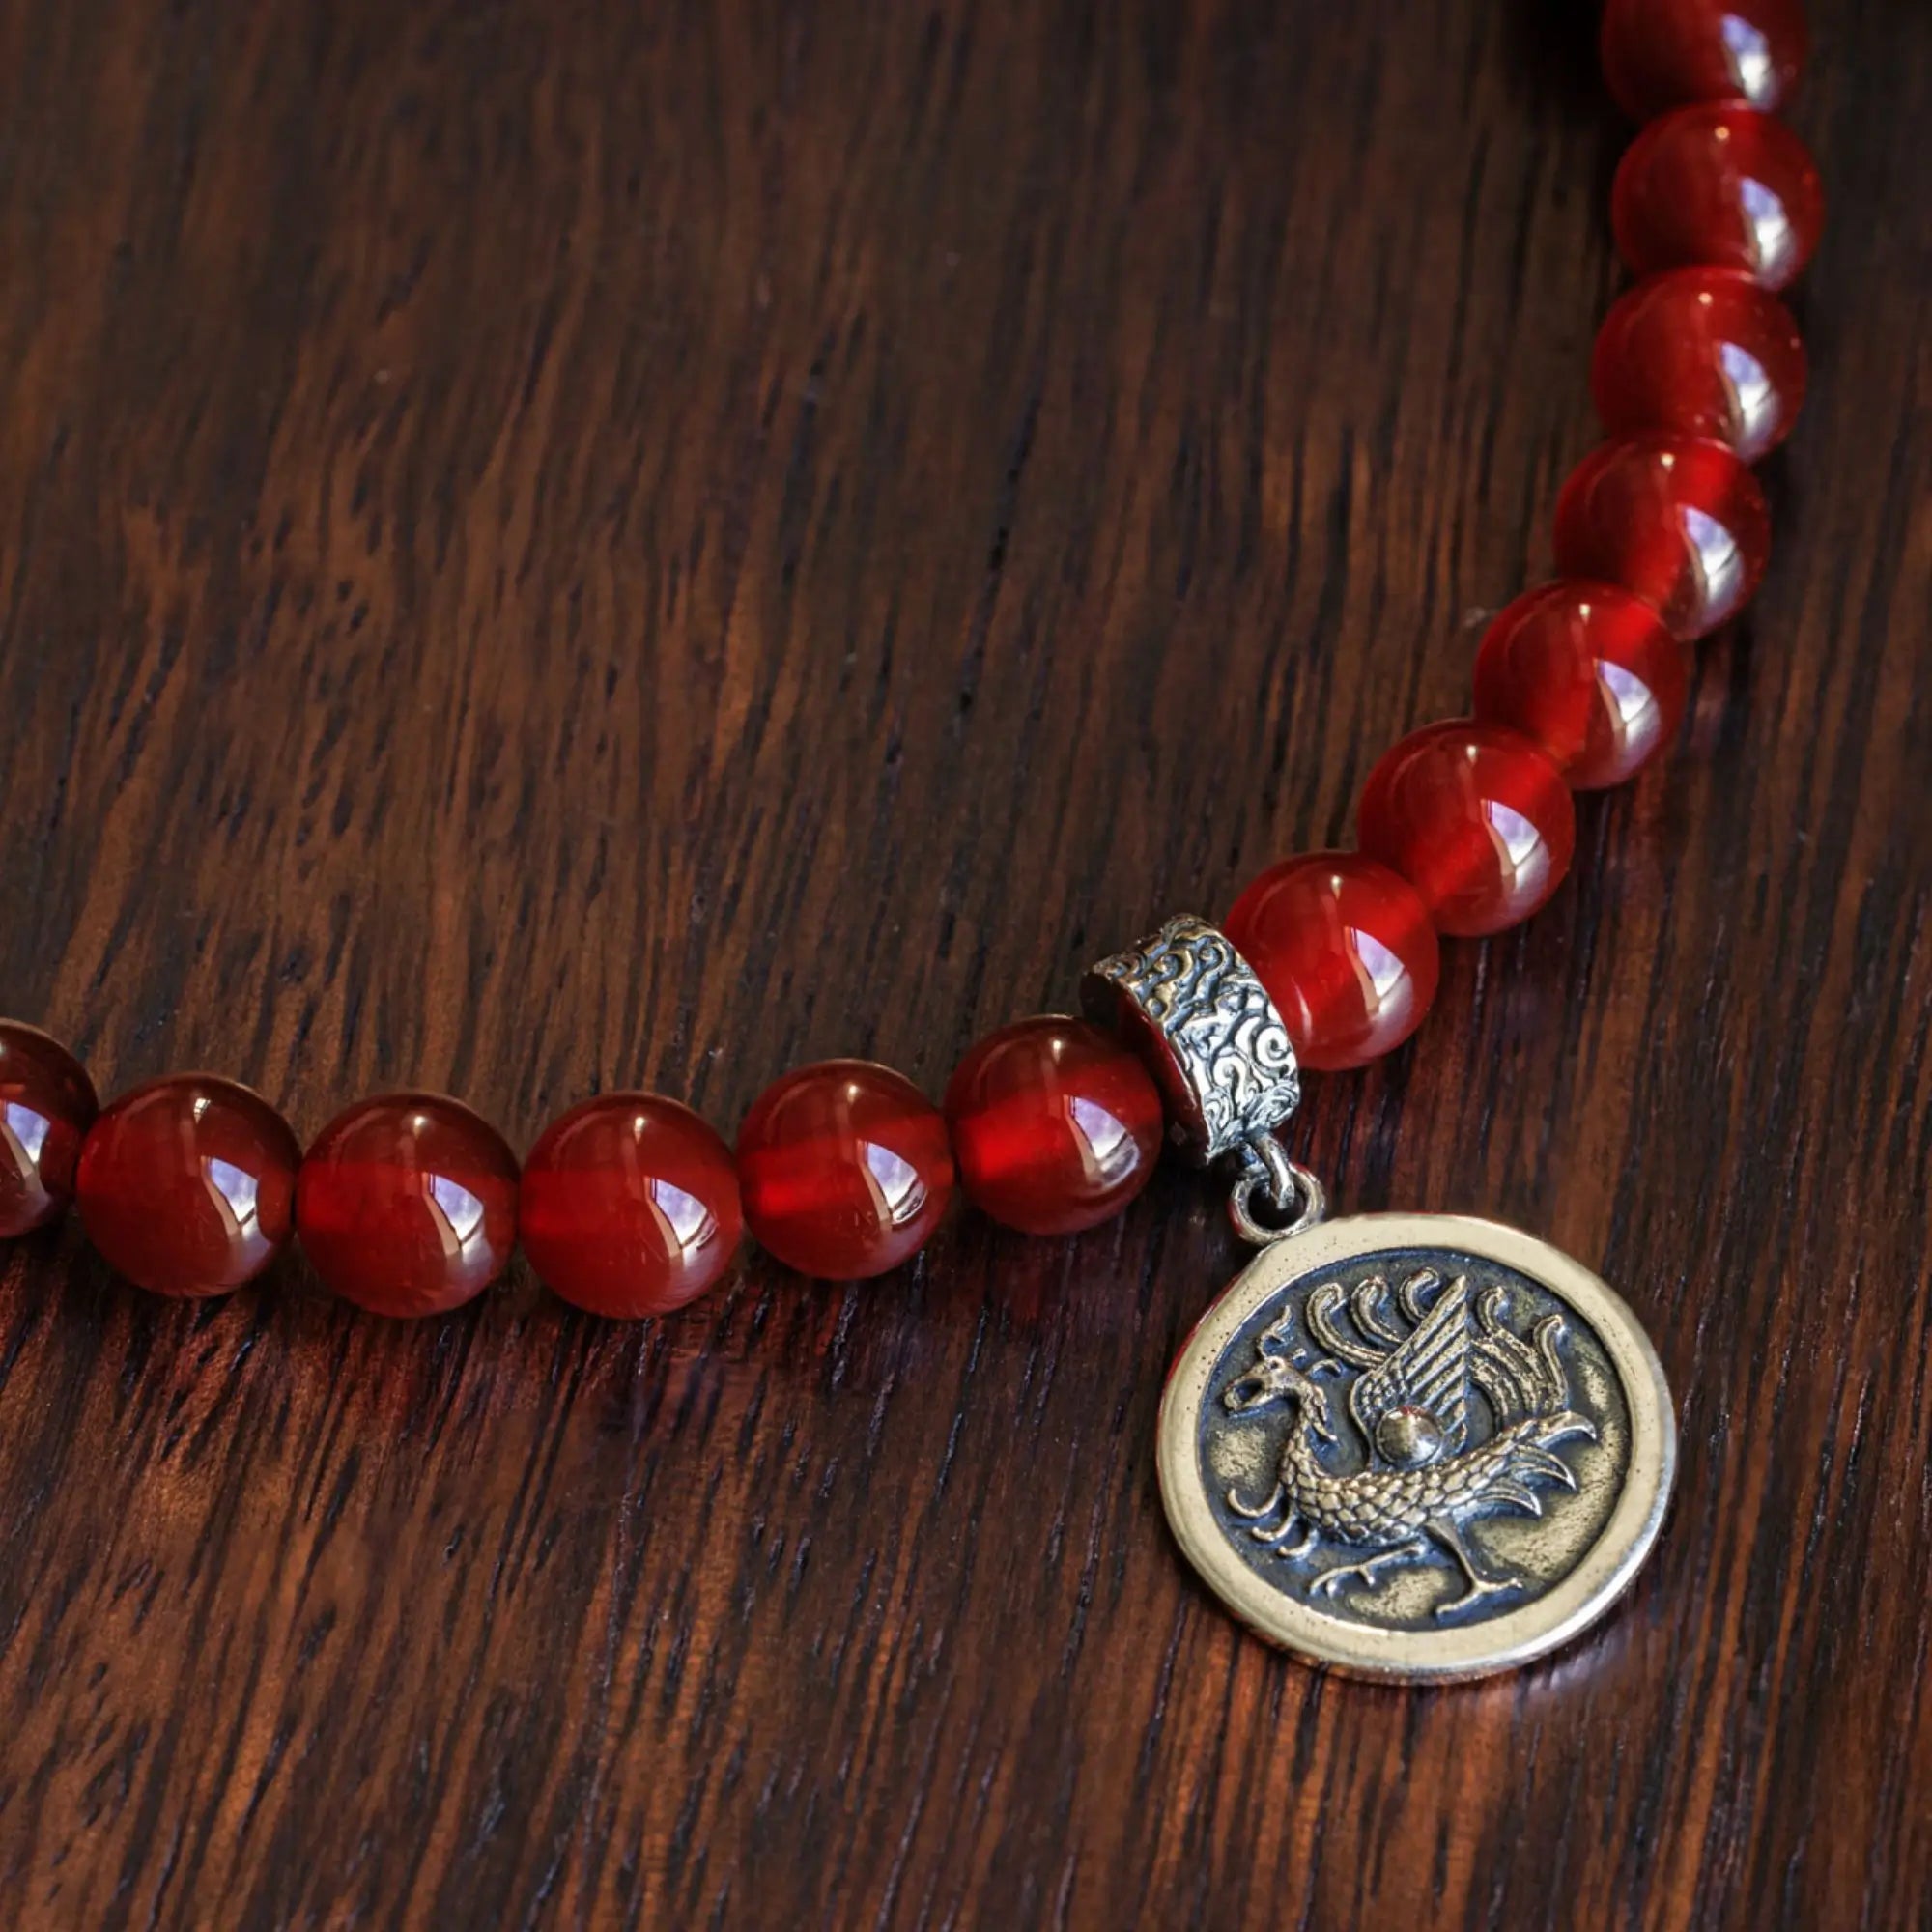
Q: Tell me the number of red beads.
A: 13